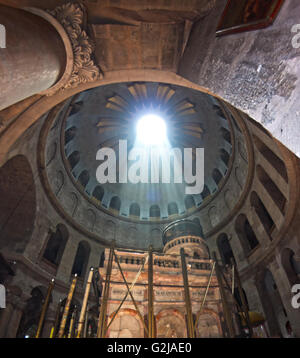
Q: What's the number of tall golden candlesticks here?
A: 3